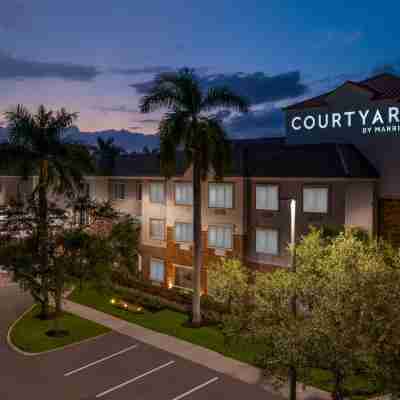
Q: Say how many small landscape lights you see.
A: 3